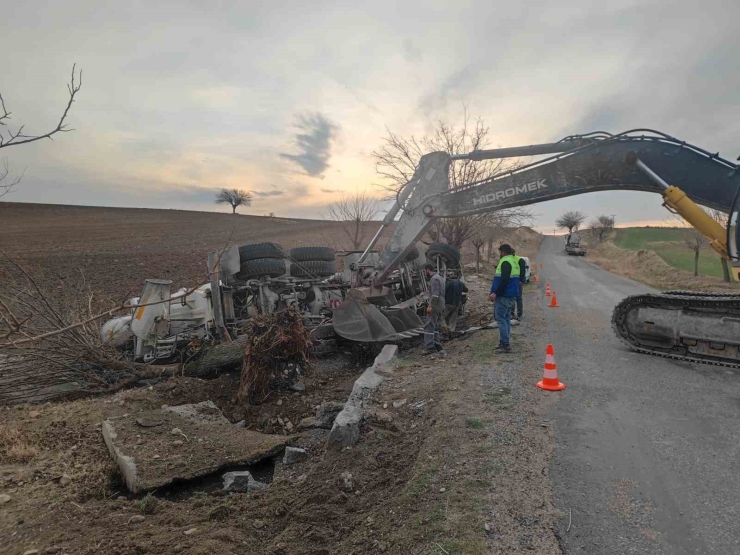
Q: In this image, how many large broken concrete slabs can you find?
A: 2